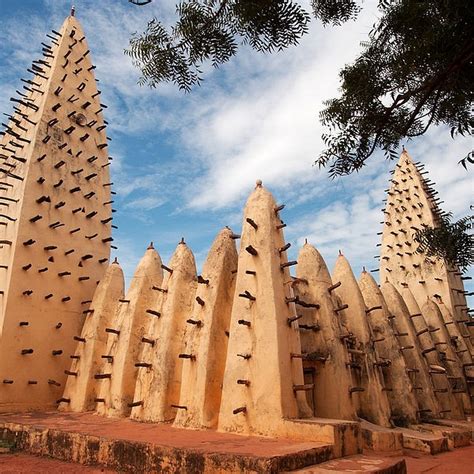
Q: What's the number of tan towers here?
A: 14